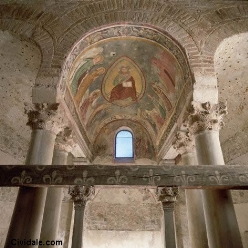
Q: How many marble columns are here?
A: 6